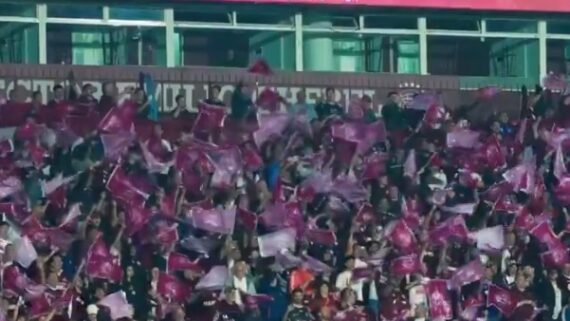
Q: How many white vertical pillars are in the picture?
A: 5